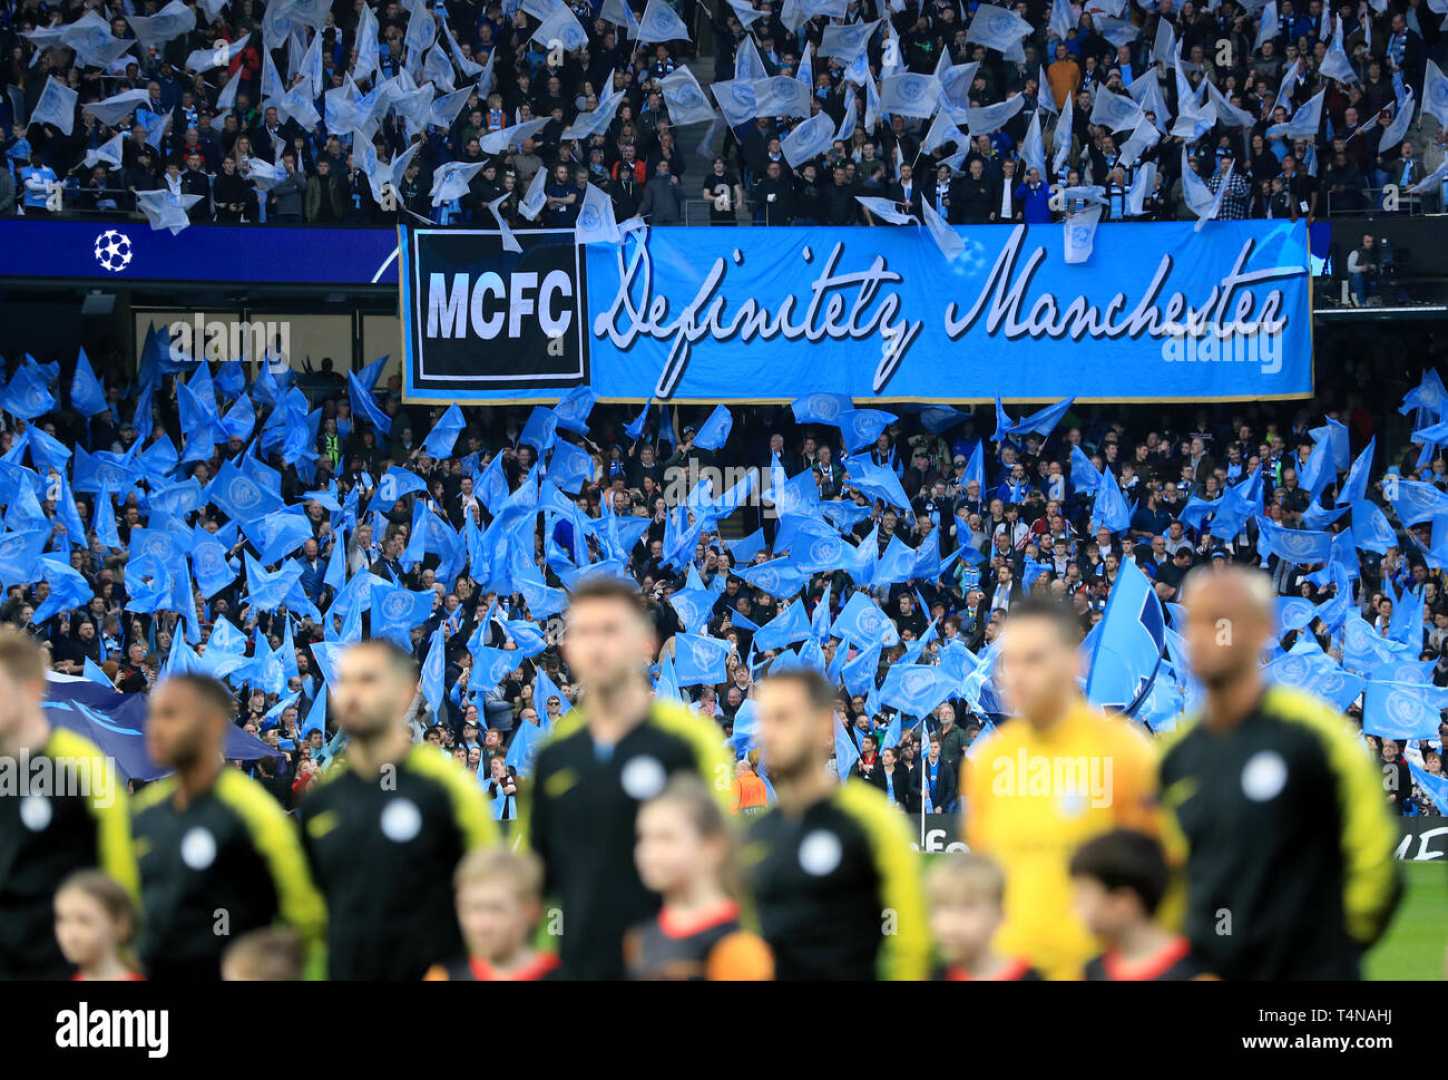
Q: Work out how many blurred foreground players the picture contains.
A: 7